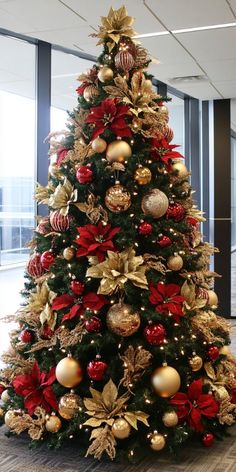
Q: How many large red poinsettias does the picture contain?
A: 7